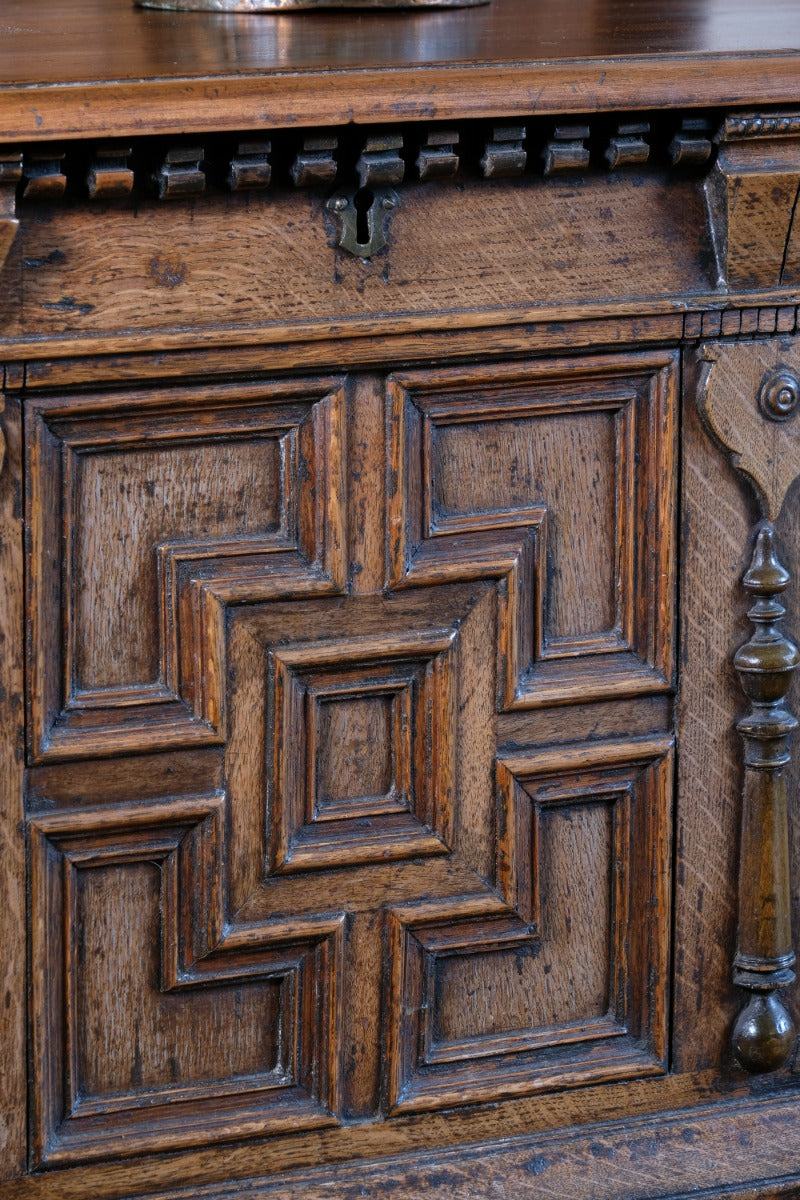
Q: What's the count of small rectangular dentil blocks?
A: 11